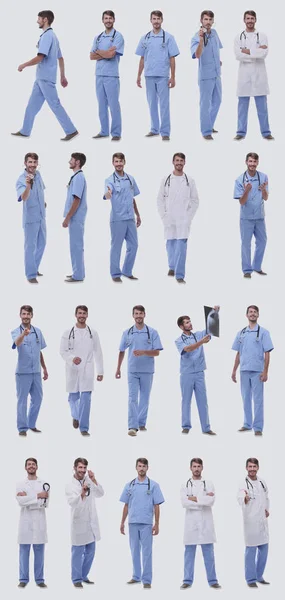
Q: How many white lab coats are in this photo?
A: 7